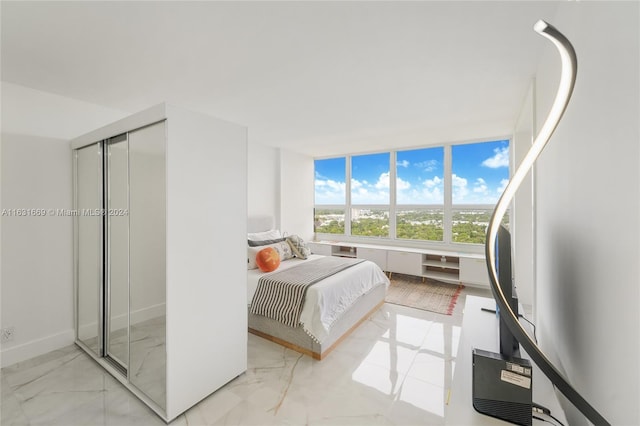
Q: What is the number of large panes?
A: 4